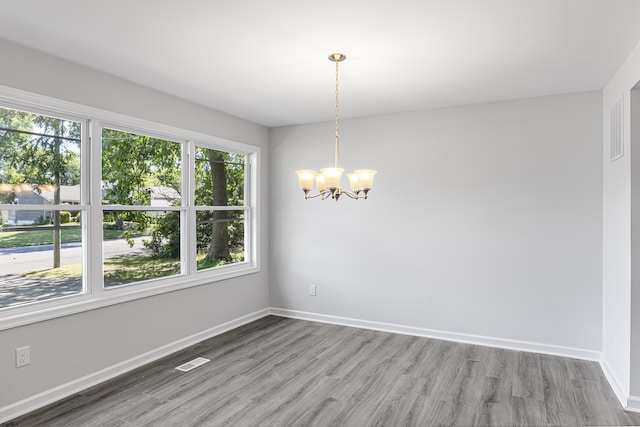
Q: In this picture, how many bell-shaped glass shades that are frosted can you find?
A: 5